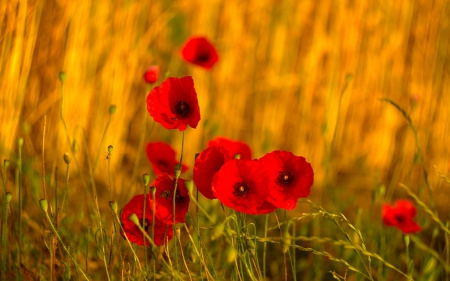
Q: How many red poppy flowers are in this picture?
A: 11